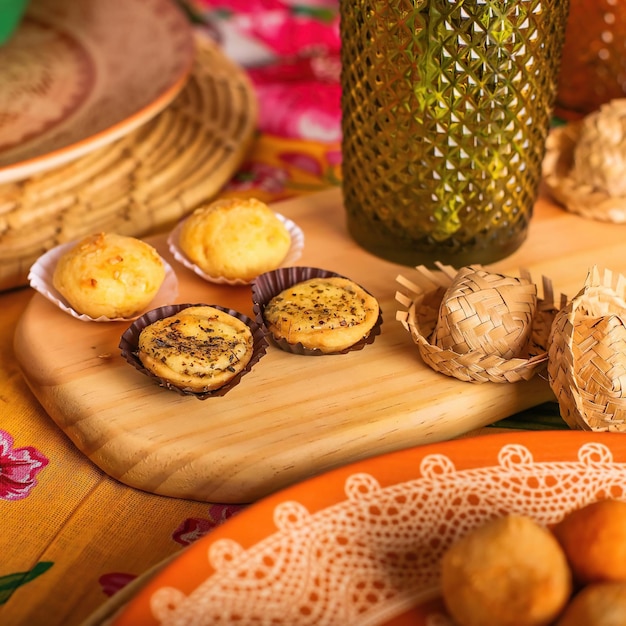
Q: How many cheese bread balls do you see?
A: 2